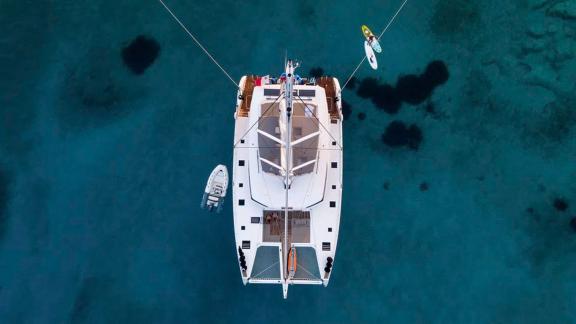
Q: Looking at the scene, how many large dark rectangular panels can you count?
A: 2